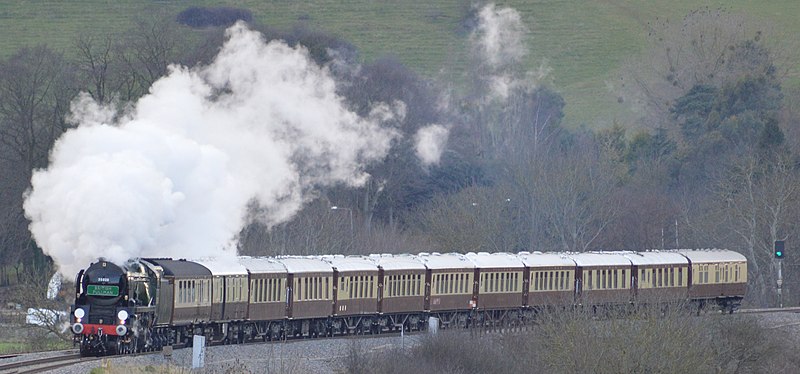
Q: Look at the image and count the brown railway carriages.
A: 12